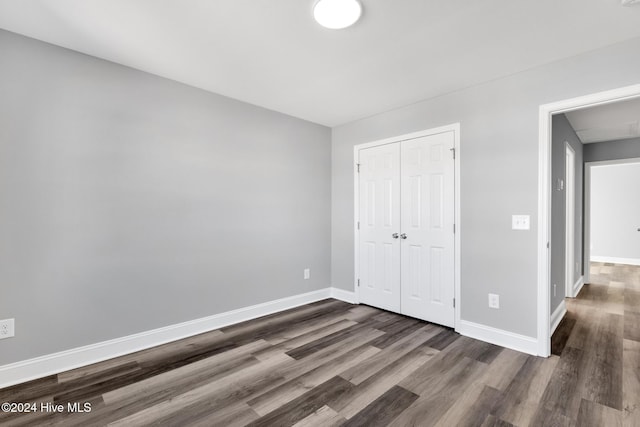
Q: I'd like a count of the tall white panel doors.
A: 2